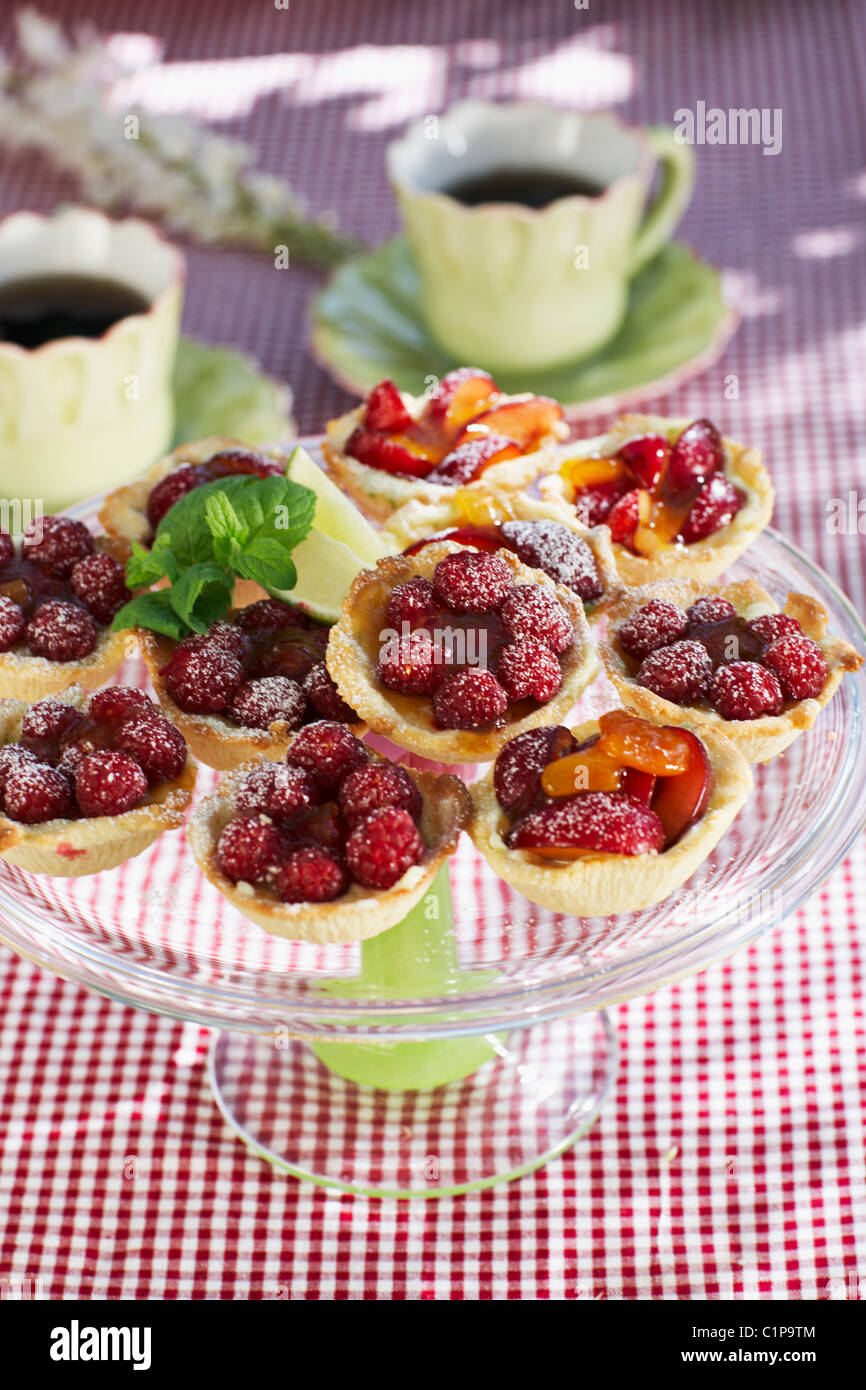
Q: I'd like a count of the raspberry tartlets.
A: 6